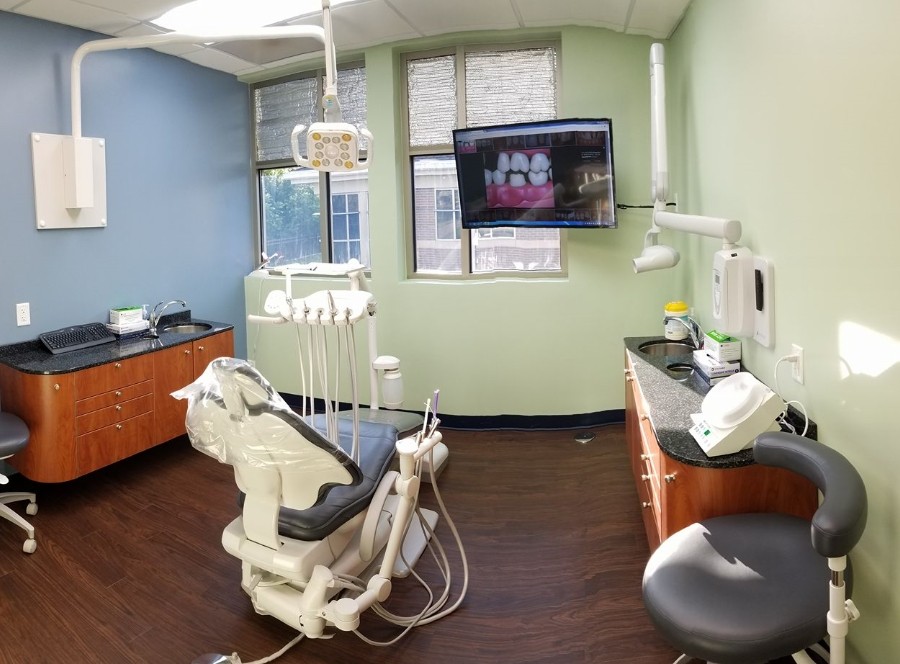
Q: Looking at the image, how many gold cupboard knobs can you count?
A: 14